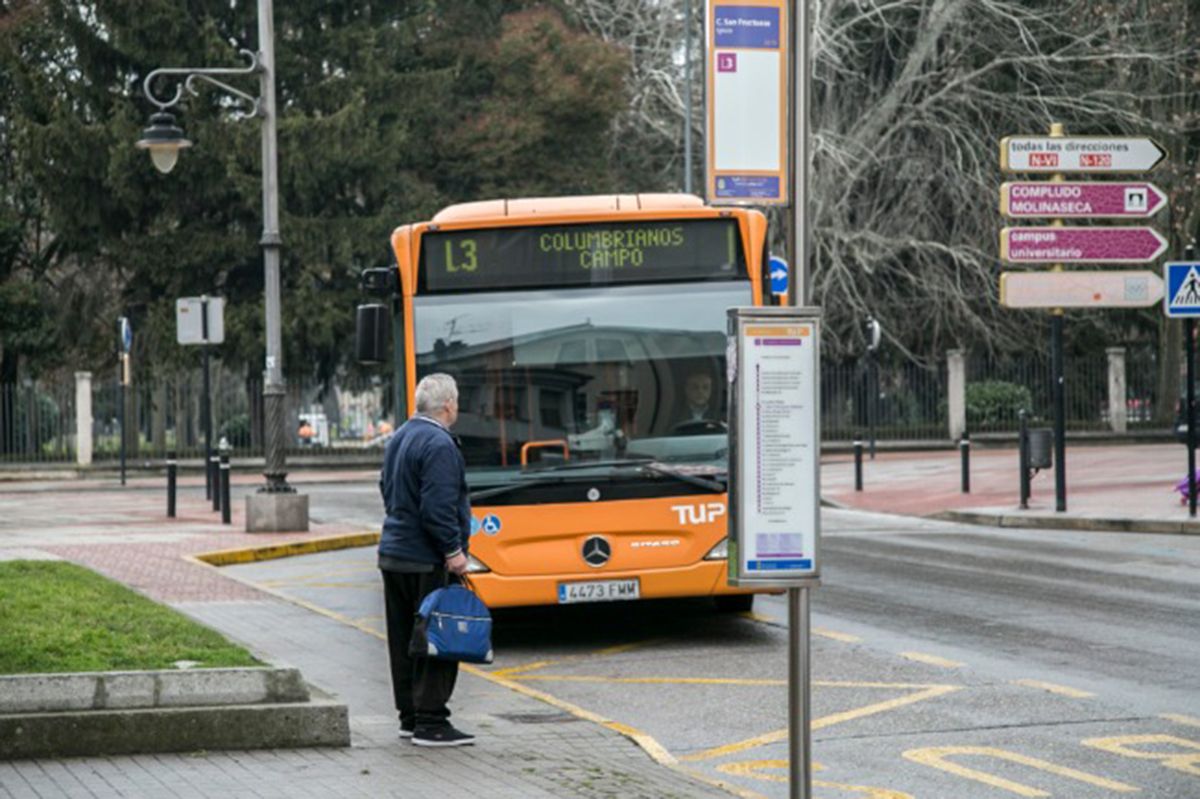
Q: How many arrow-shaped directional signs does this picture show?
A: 4